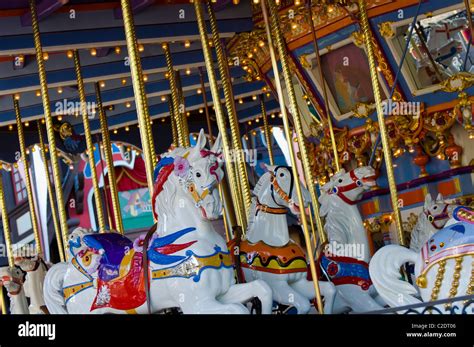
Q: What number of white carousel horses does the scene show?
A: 7